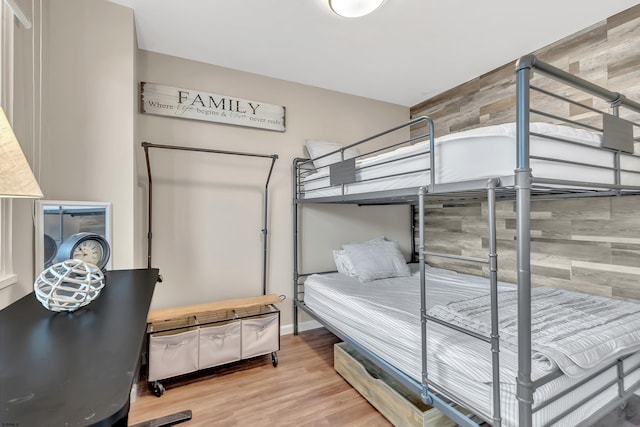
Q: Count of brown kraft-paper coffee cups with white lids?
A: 0